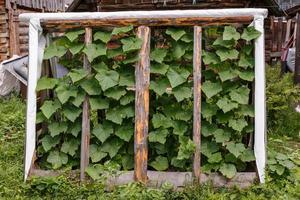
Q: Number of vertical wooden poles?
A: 3